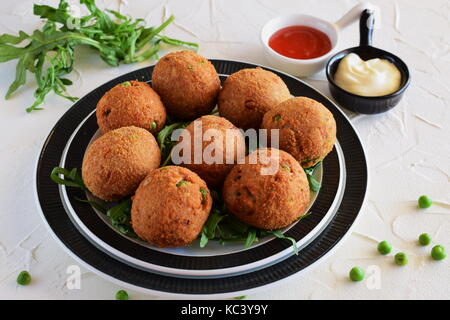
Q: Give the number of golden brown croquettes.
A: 8